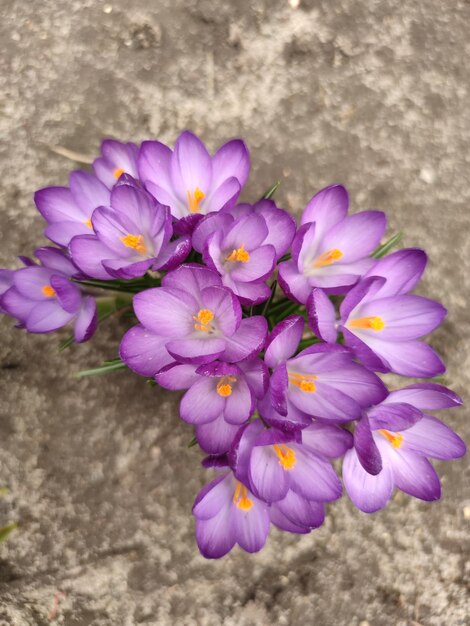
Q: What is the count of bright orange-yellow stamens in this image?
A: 14